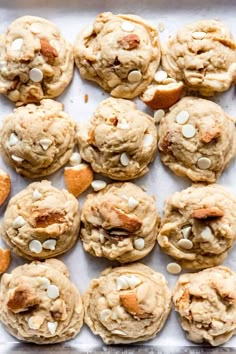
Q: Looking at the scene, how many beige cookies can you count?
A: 12